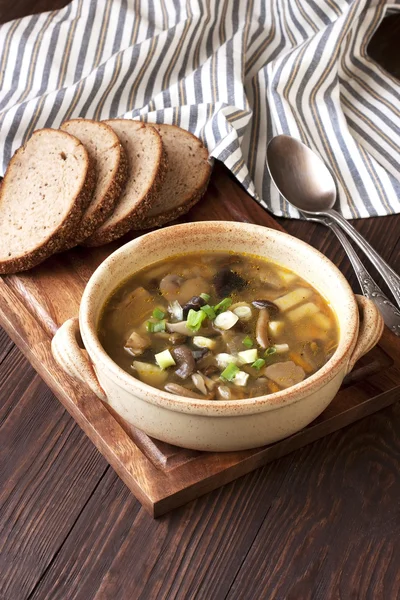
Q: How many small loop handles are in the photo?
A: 2